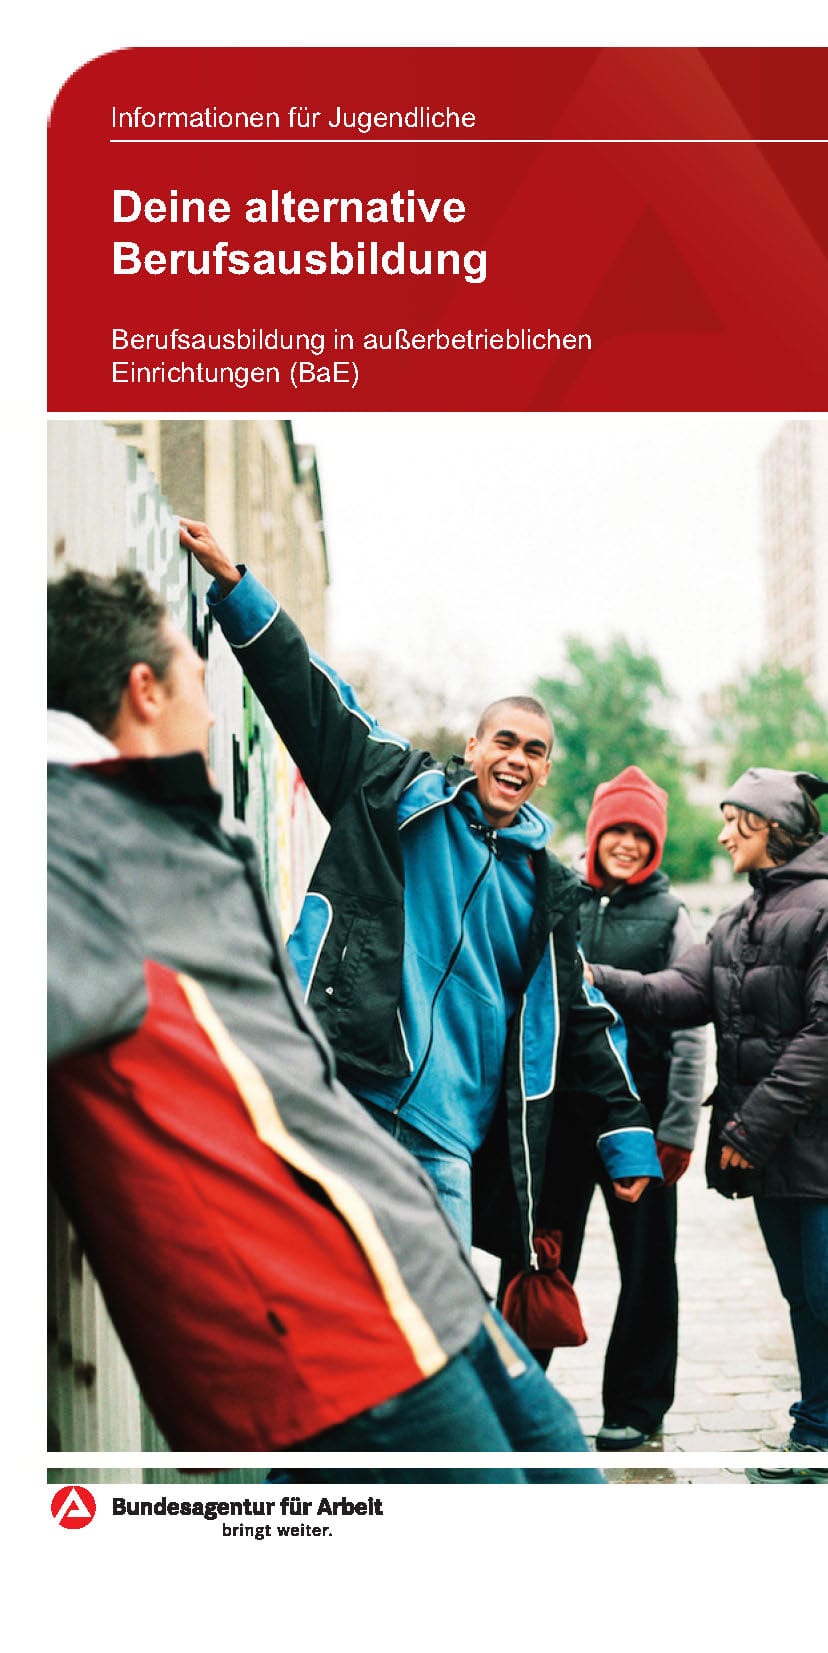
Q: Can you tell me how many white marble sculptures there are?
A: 0